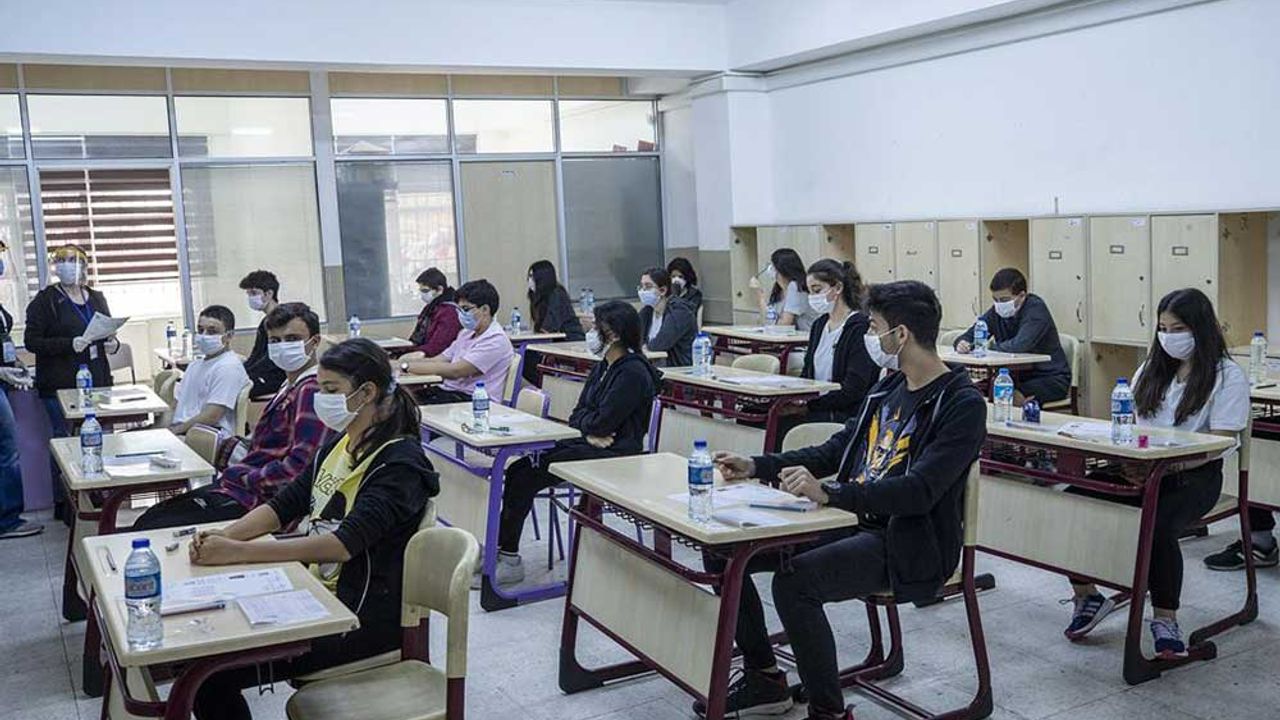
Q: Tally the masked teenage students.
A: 15